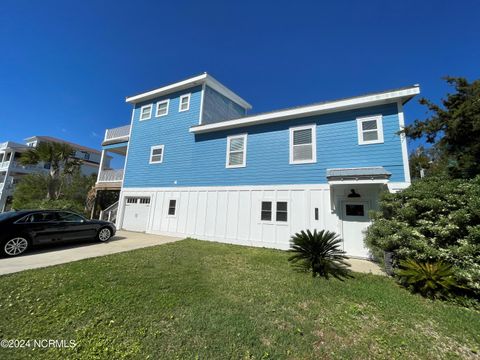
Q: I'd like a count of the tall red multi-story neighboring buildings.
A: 0